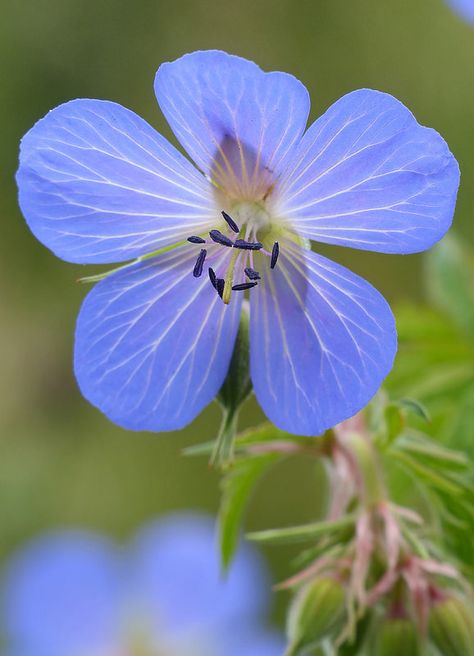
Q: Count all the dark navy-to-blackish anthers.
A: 10